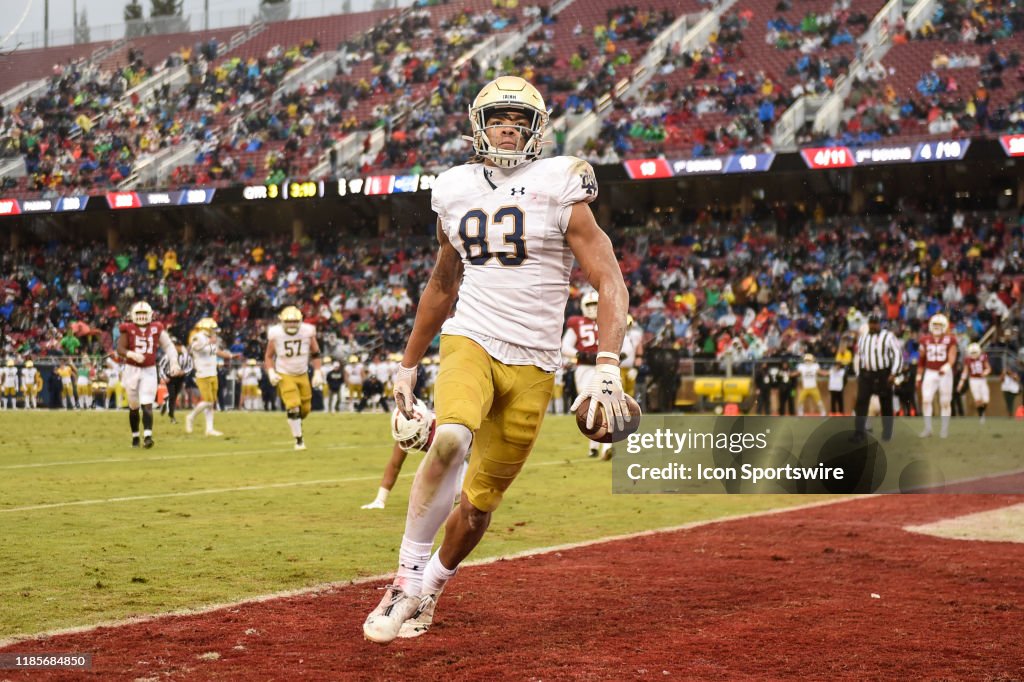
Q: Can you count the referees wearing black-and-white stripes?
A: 2